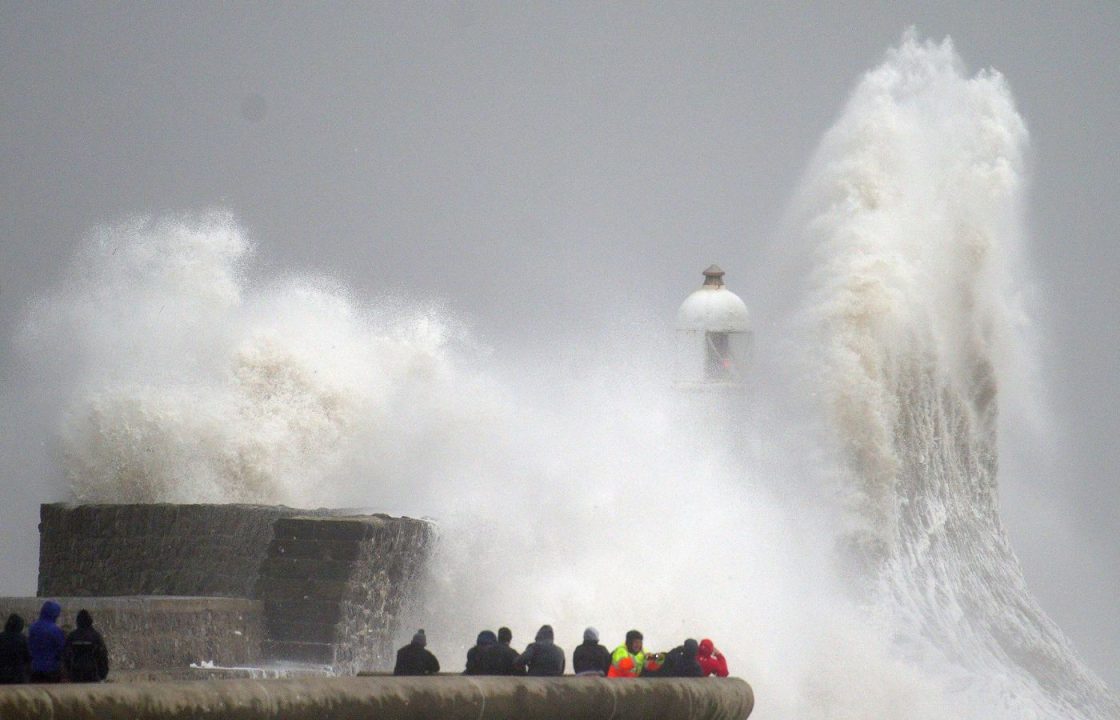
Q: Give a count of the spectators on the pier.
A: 11